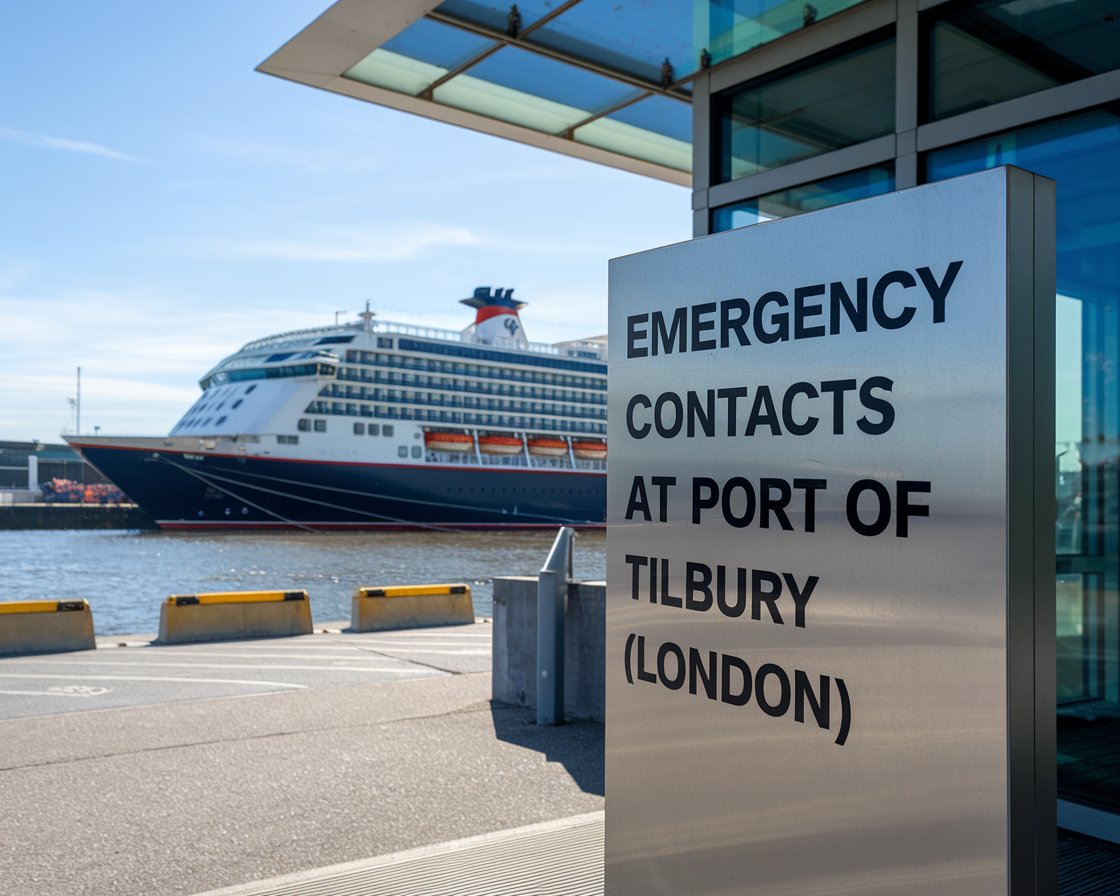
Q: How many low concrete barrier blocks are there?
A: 3